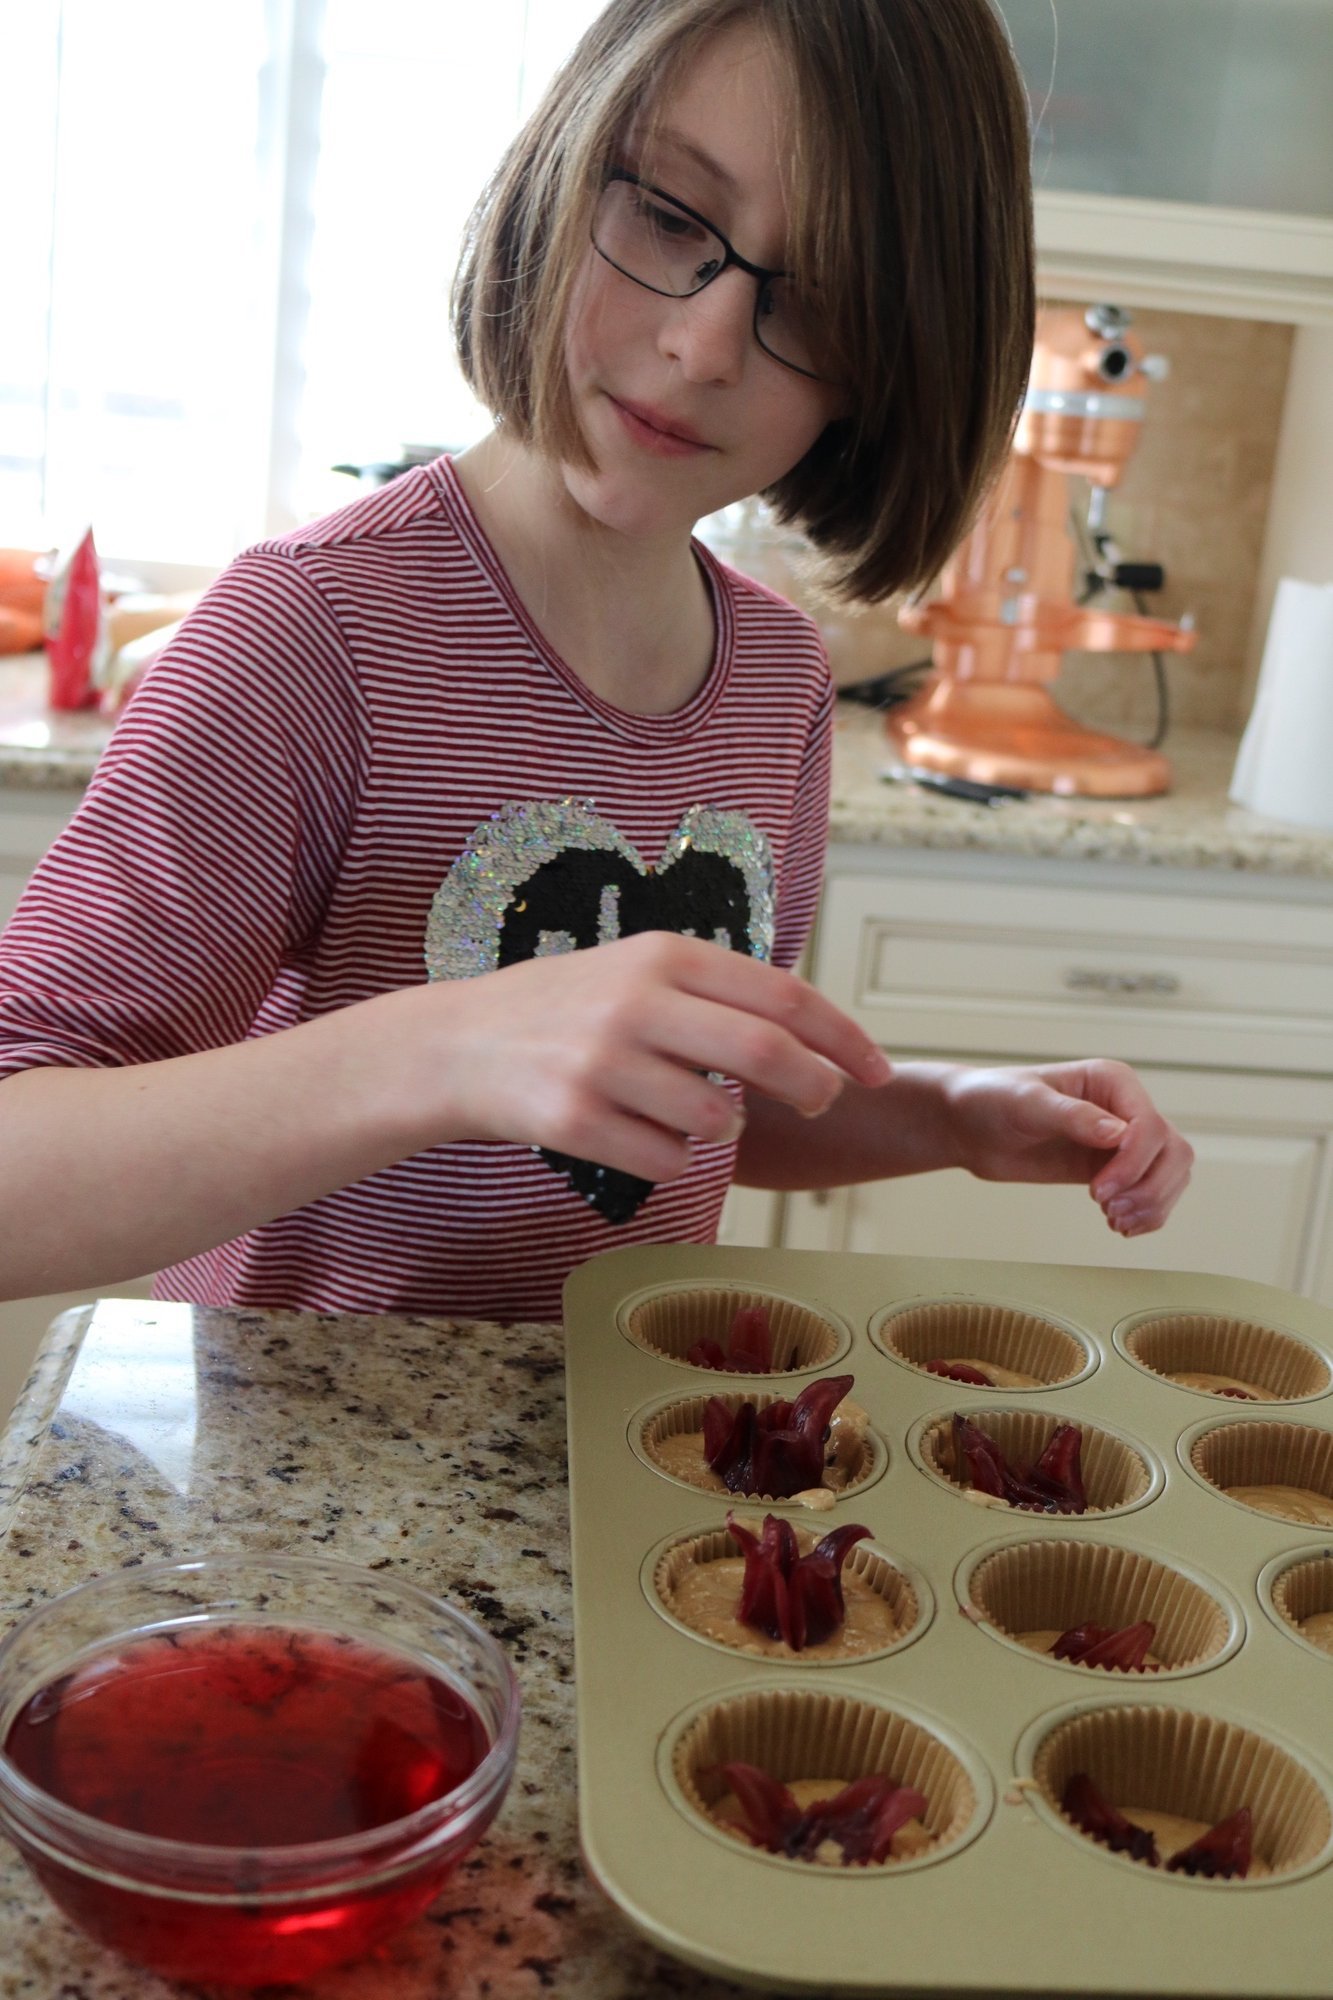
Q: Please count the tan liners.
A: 11